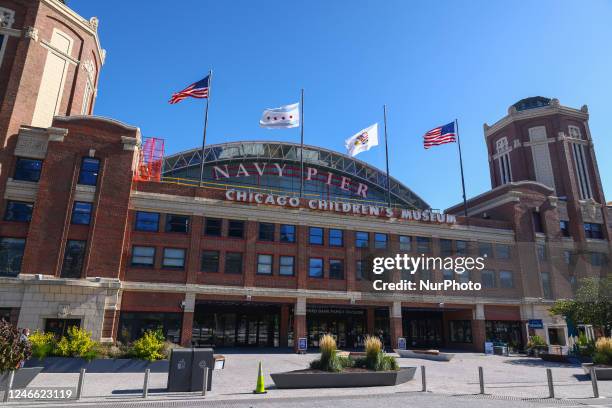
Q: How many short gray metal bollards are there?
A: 8